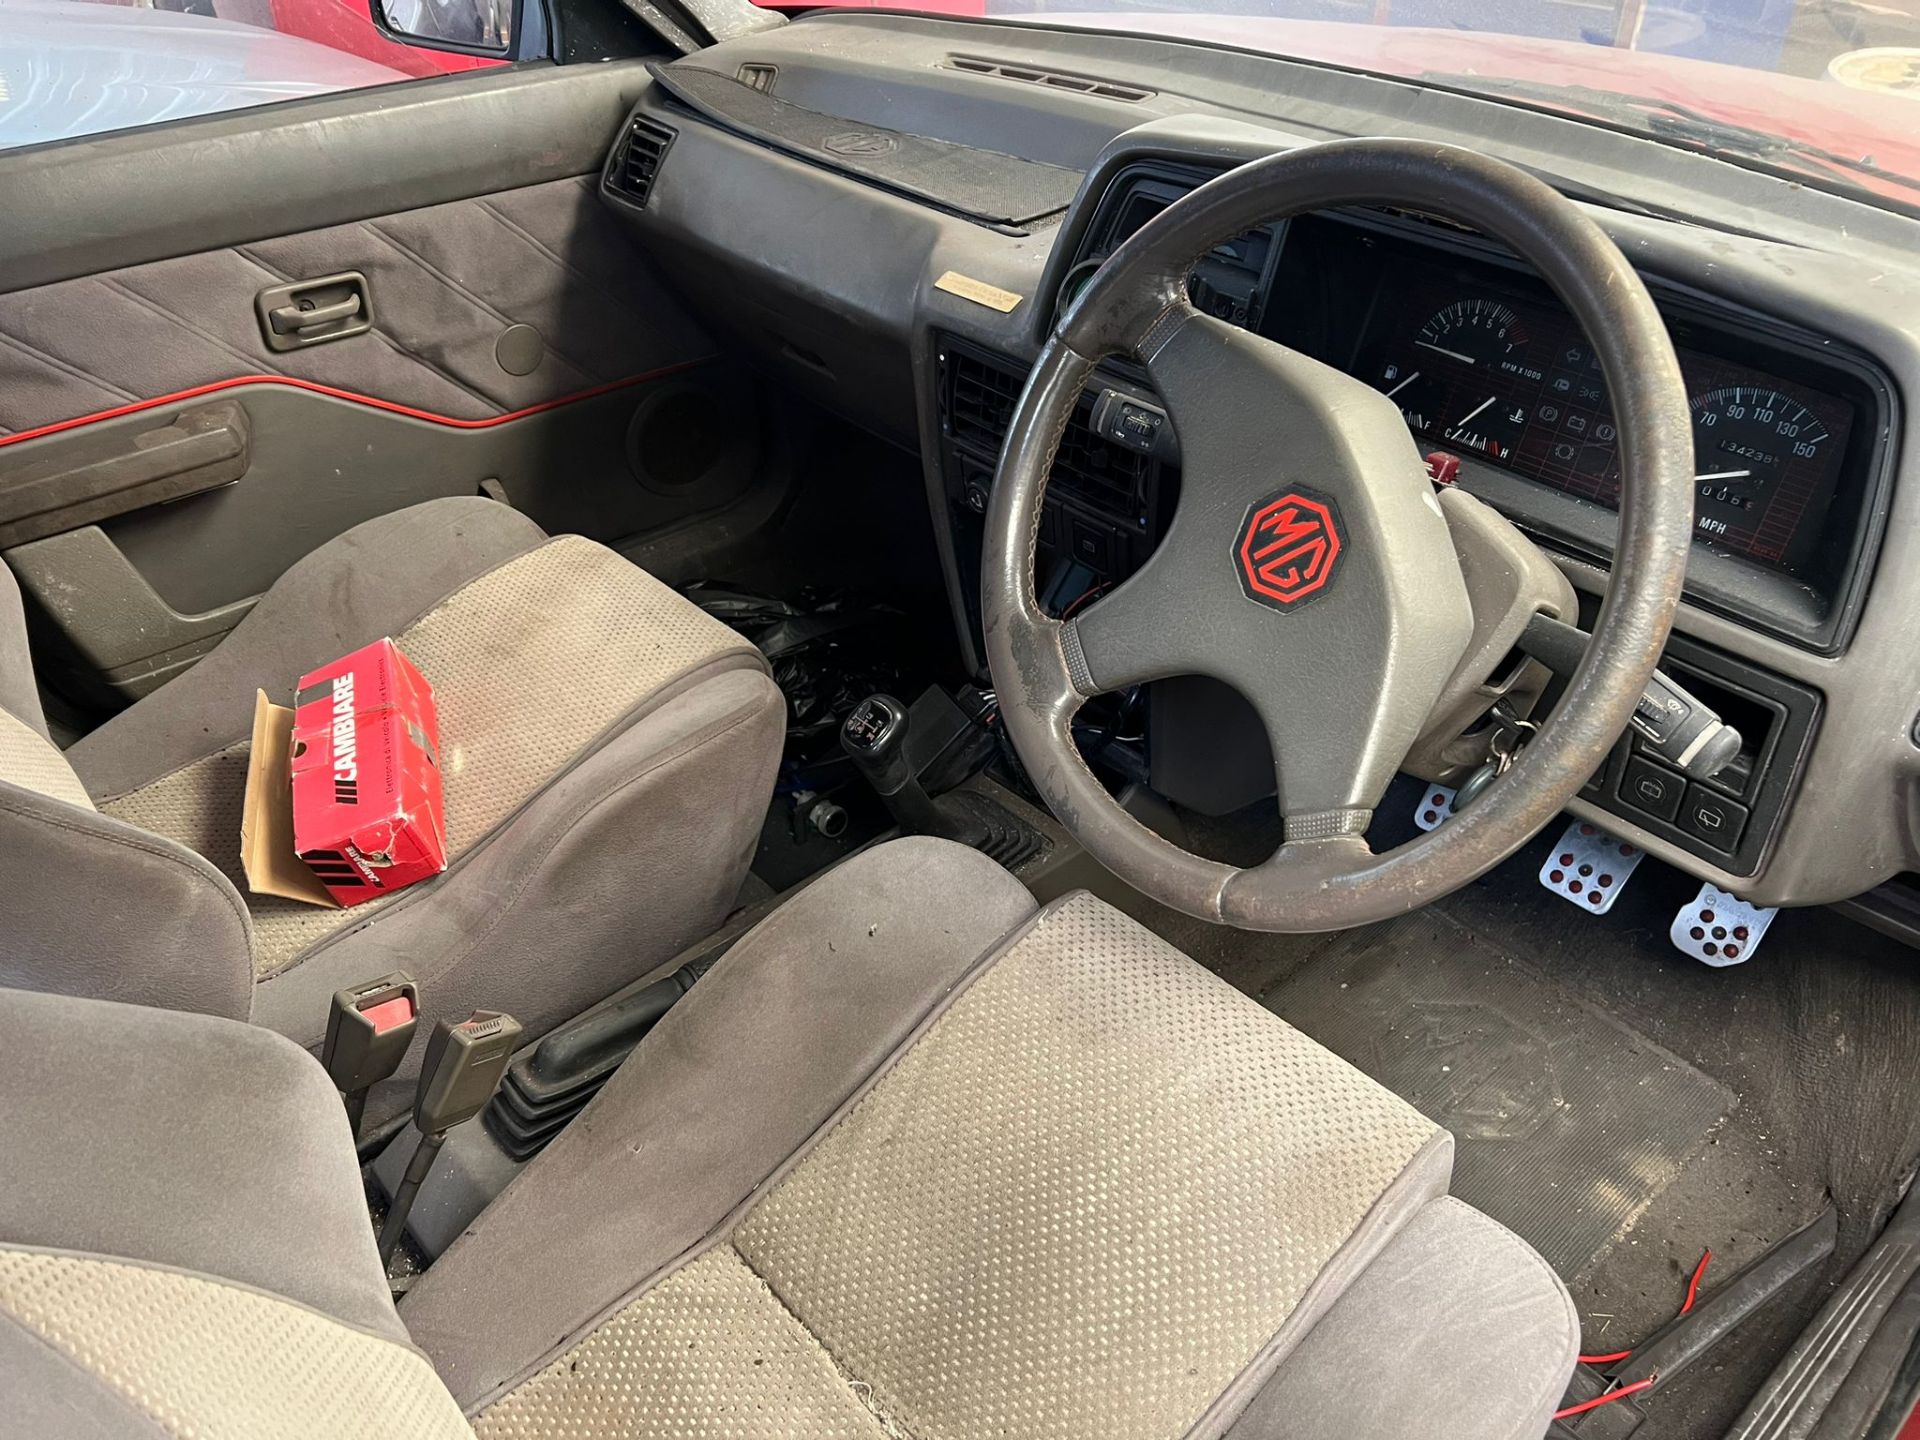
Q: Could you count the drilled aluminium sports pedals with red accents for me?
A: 3